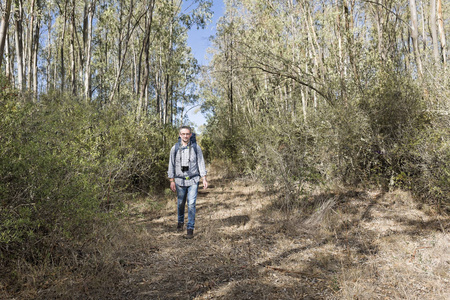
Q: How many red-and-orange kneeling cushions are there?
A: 0